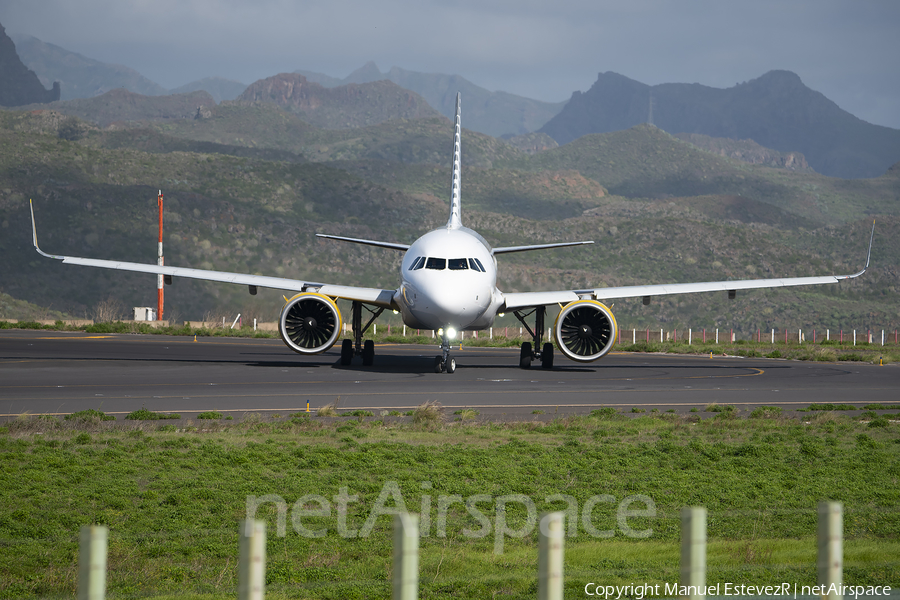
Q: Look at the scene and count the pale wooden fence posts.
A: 6